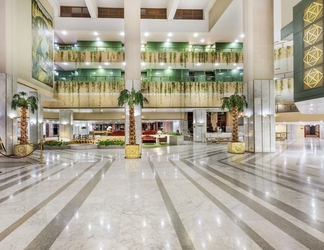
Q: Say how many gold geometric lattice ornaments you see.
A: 4